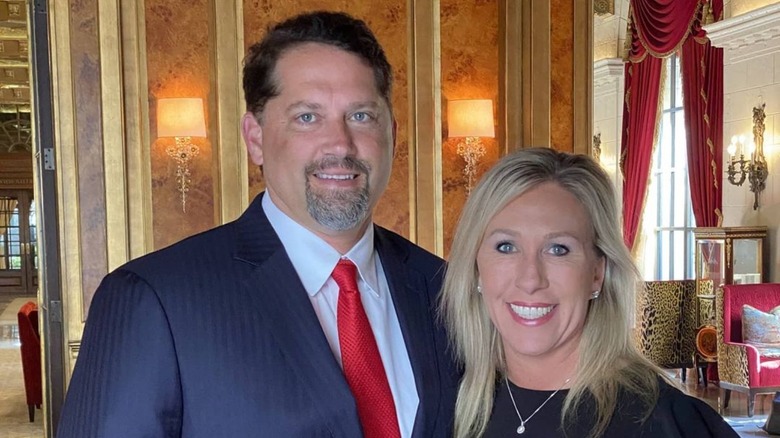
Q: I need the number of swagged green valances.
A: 0